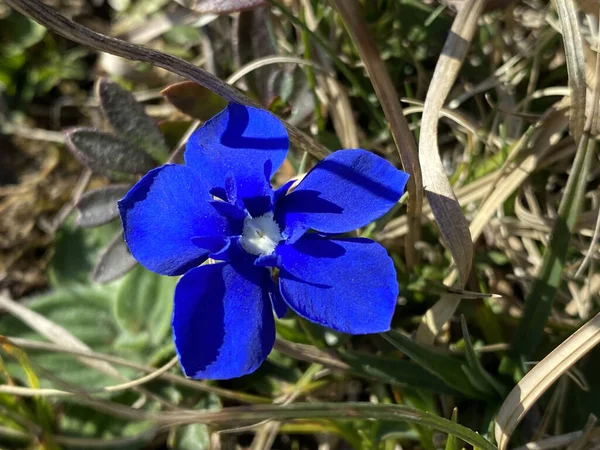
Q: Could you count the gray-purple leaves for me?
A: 4